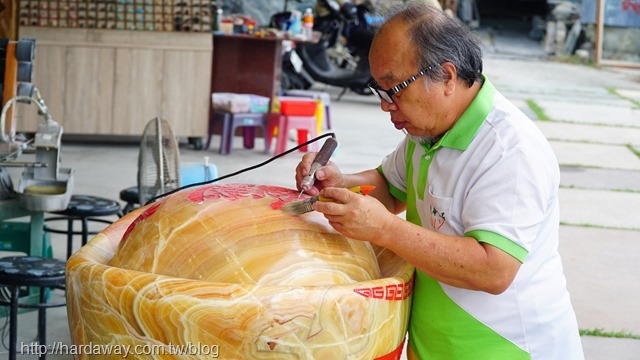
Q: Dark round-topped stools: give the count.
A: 3